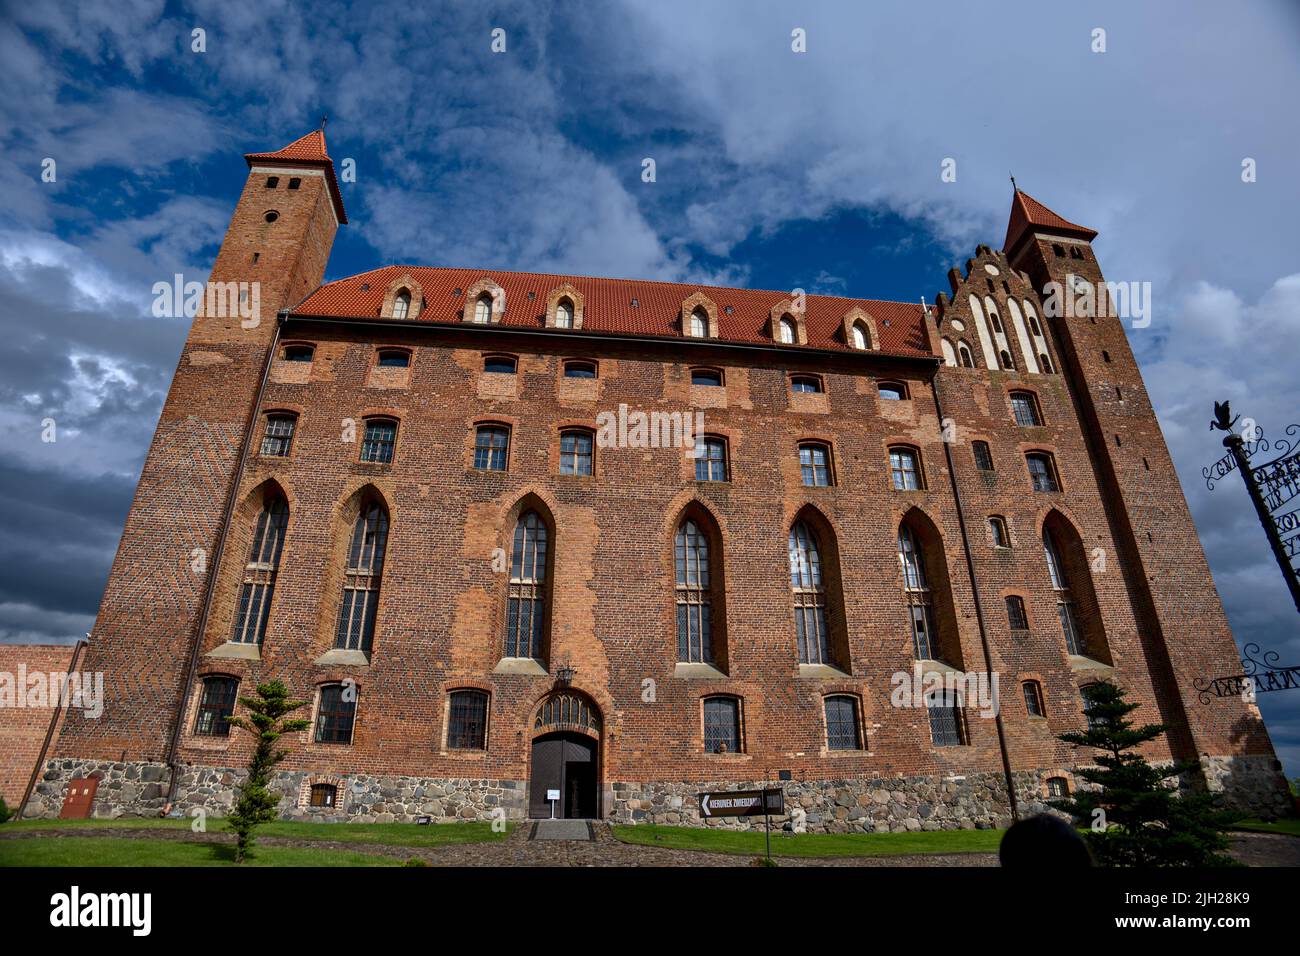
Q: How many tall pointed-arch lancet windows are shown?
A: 7